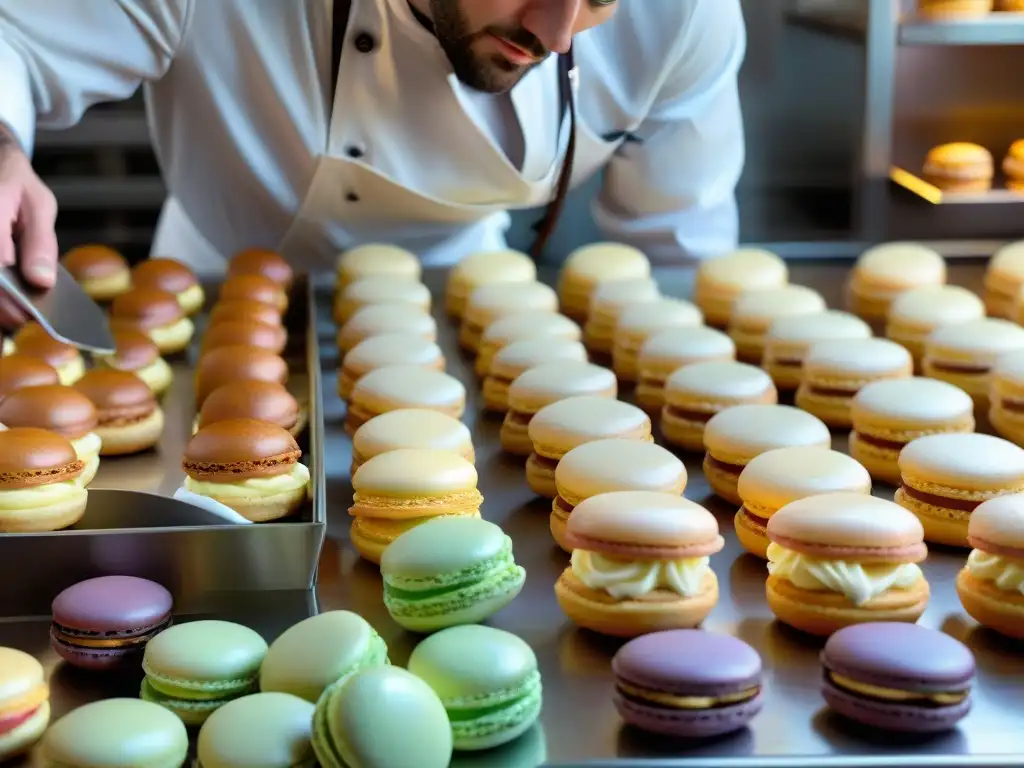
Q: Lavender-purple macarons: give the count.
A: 3